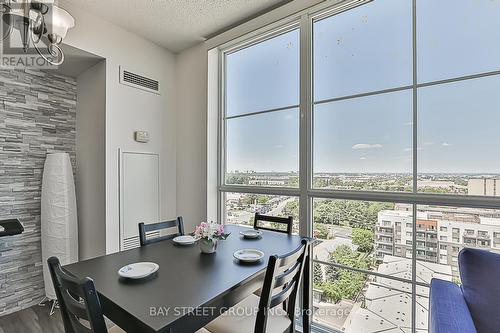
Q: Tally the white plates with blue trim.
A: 4